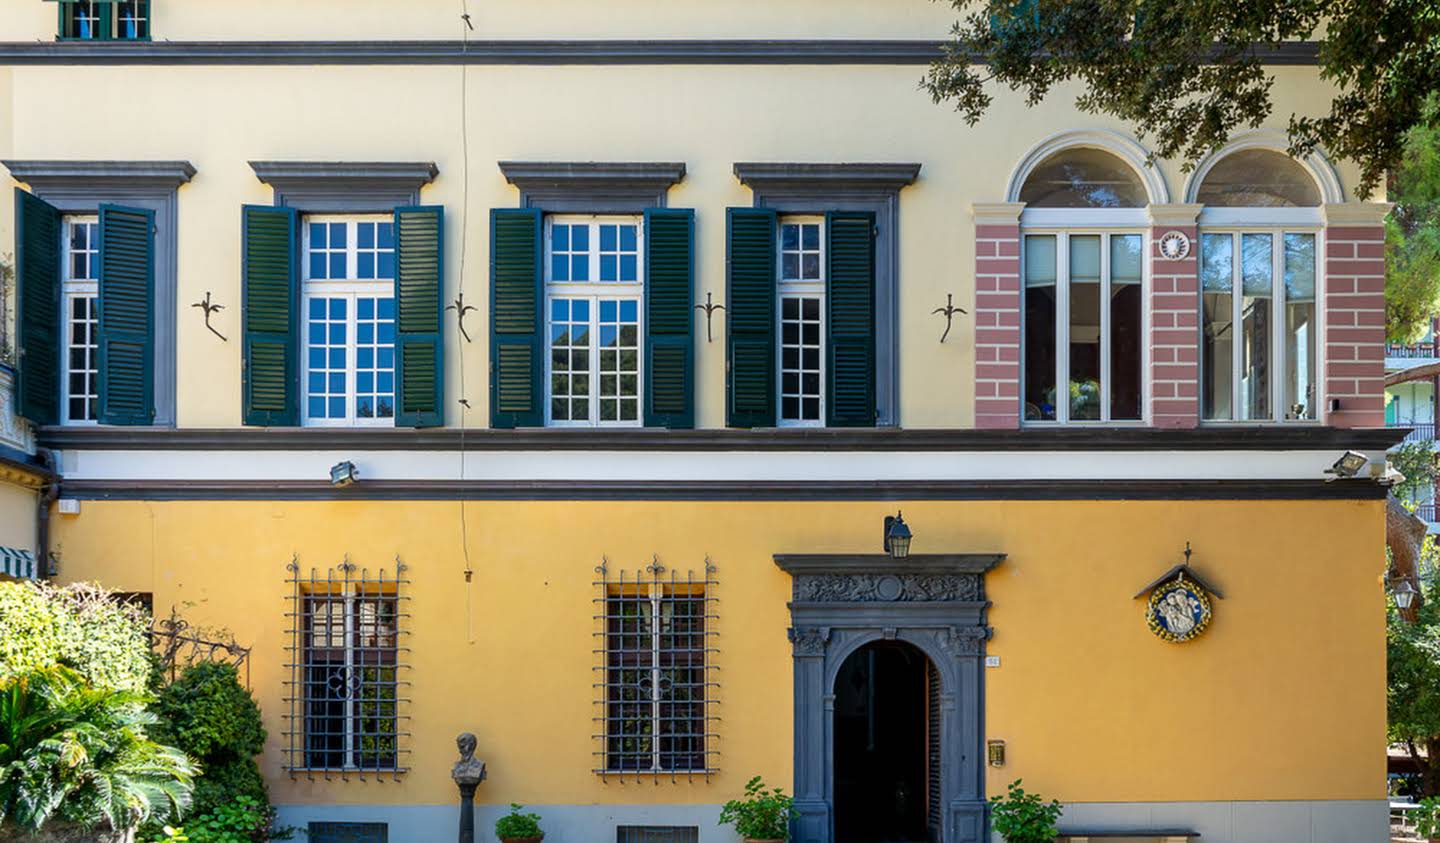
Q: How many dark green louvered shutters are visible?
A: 8